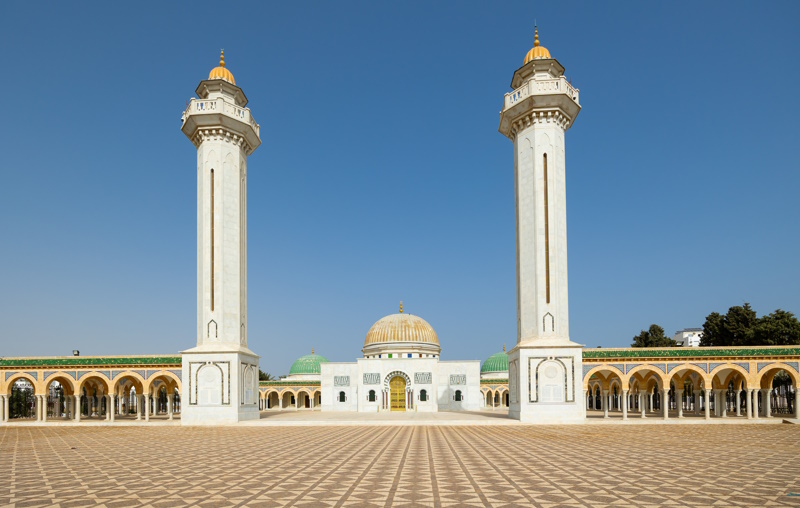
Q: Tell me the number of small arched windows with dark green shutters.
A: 4